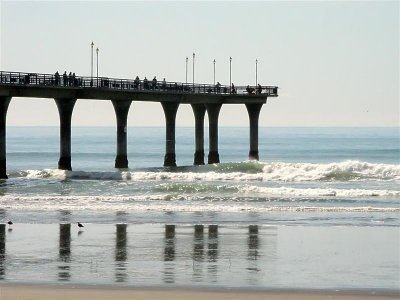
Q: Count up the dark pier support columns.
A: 7